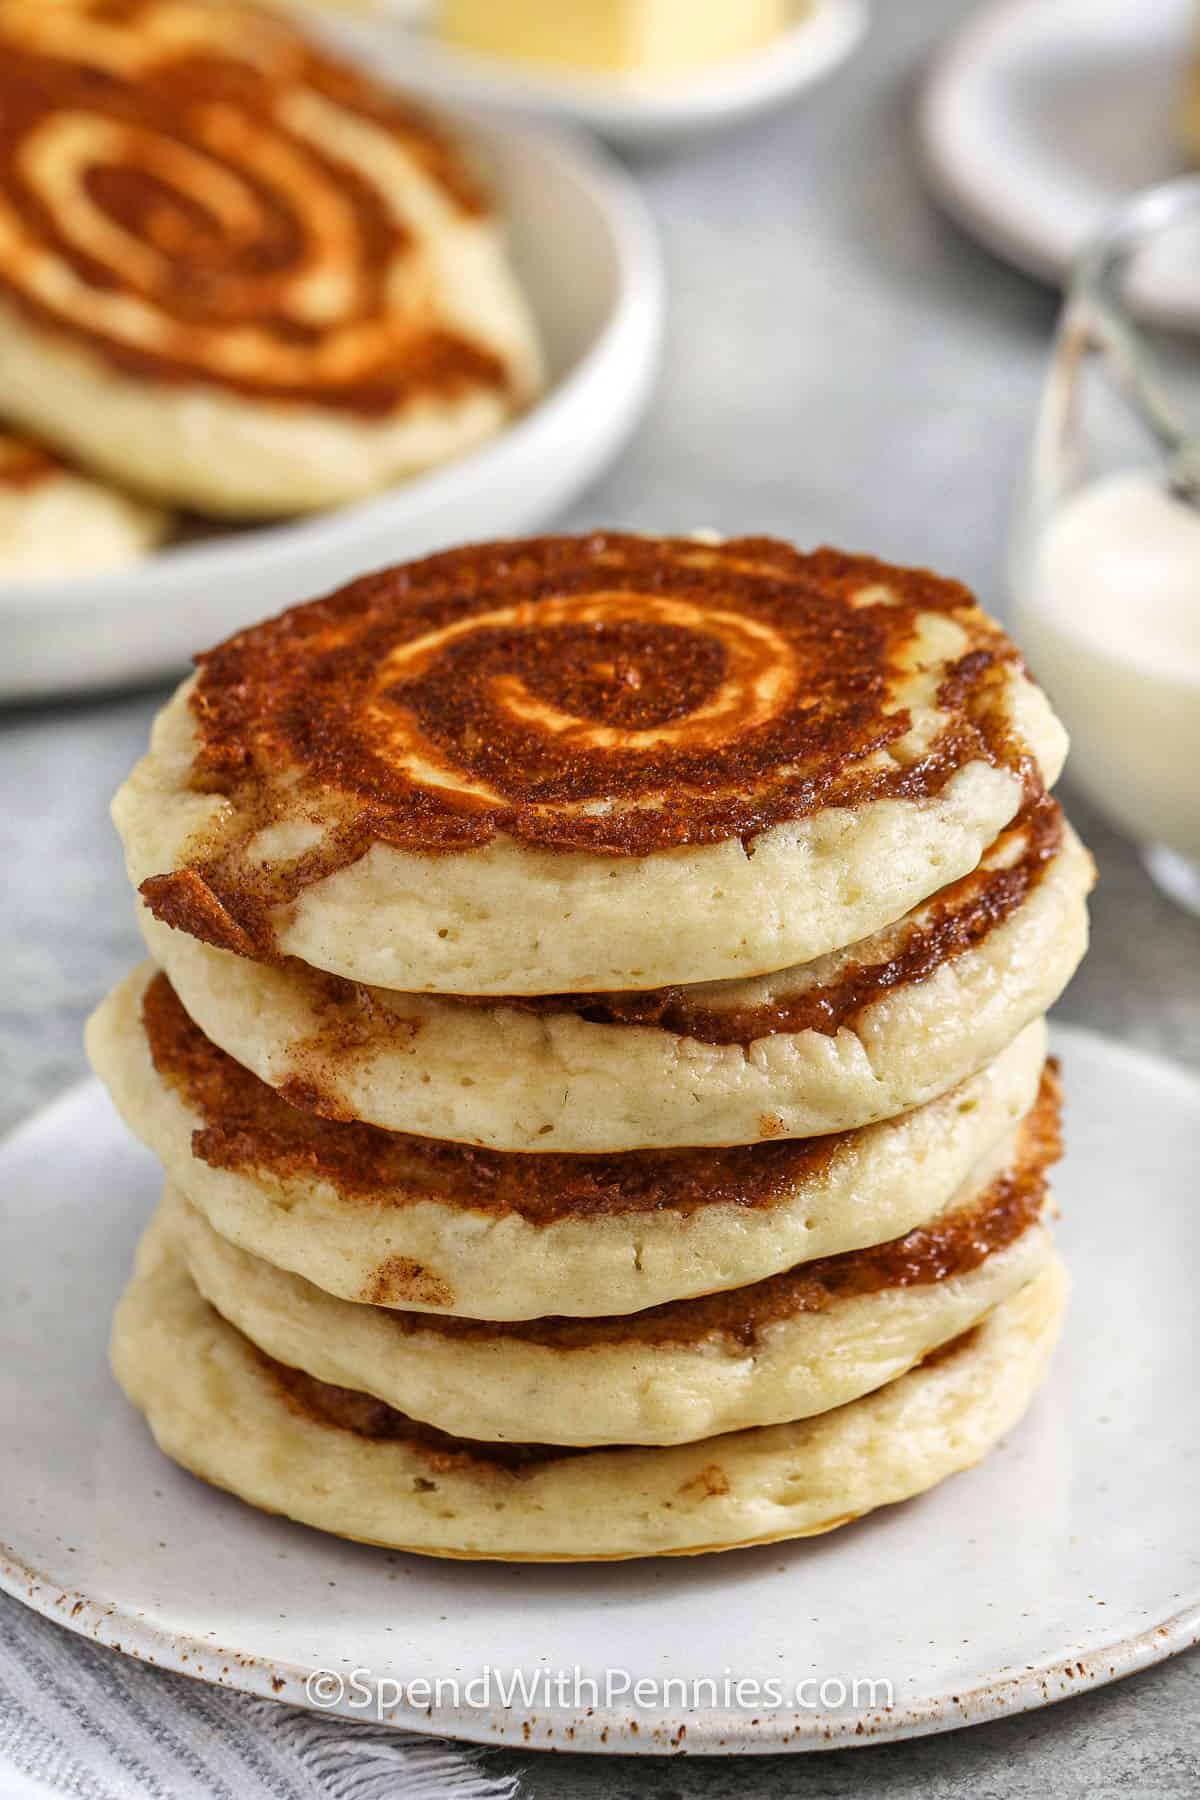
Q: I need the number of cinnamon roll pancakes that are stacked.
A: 5